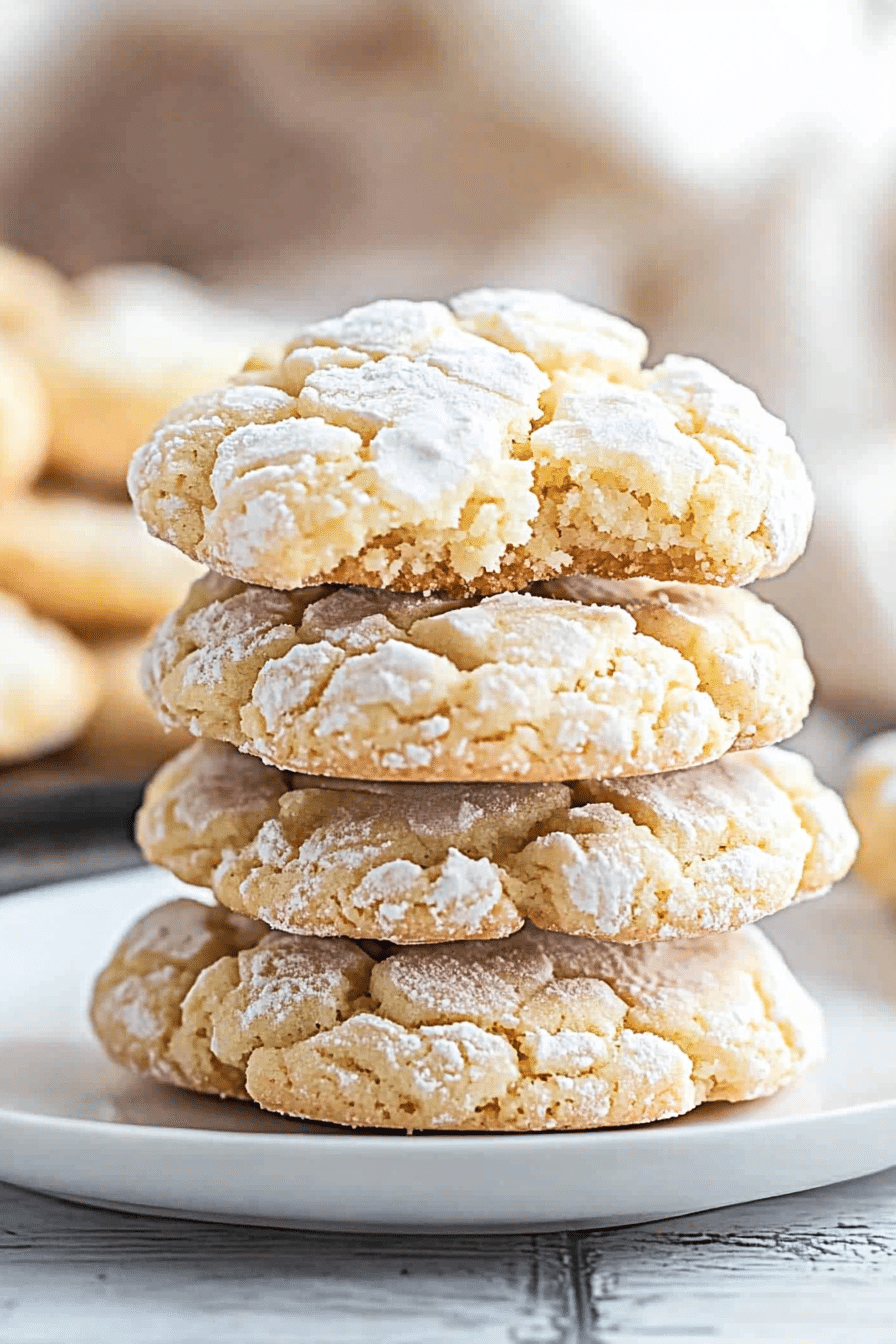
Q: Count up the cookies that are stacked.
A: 4